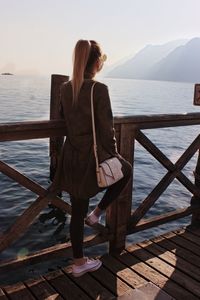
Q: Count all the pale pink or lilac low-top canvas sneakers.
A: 2